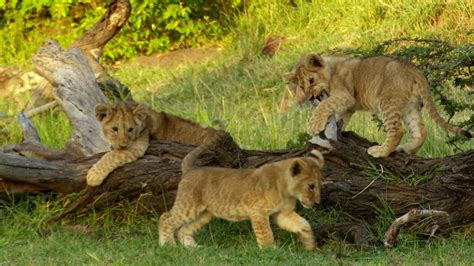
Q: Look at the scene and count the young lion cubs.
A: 3